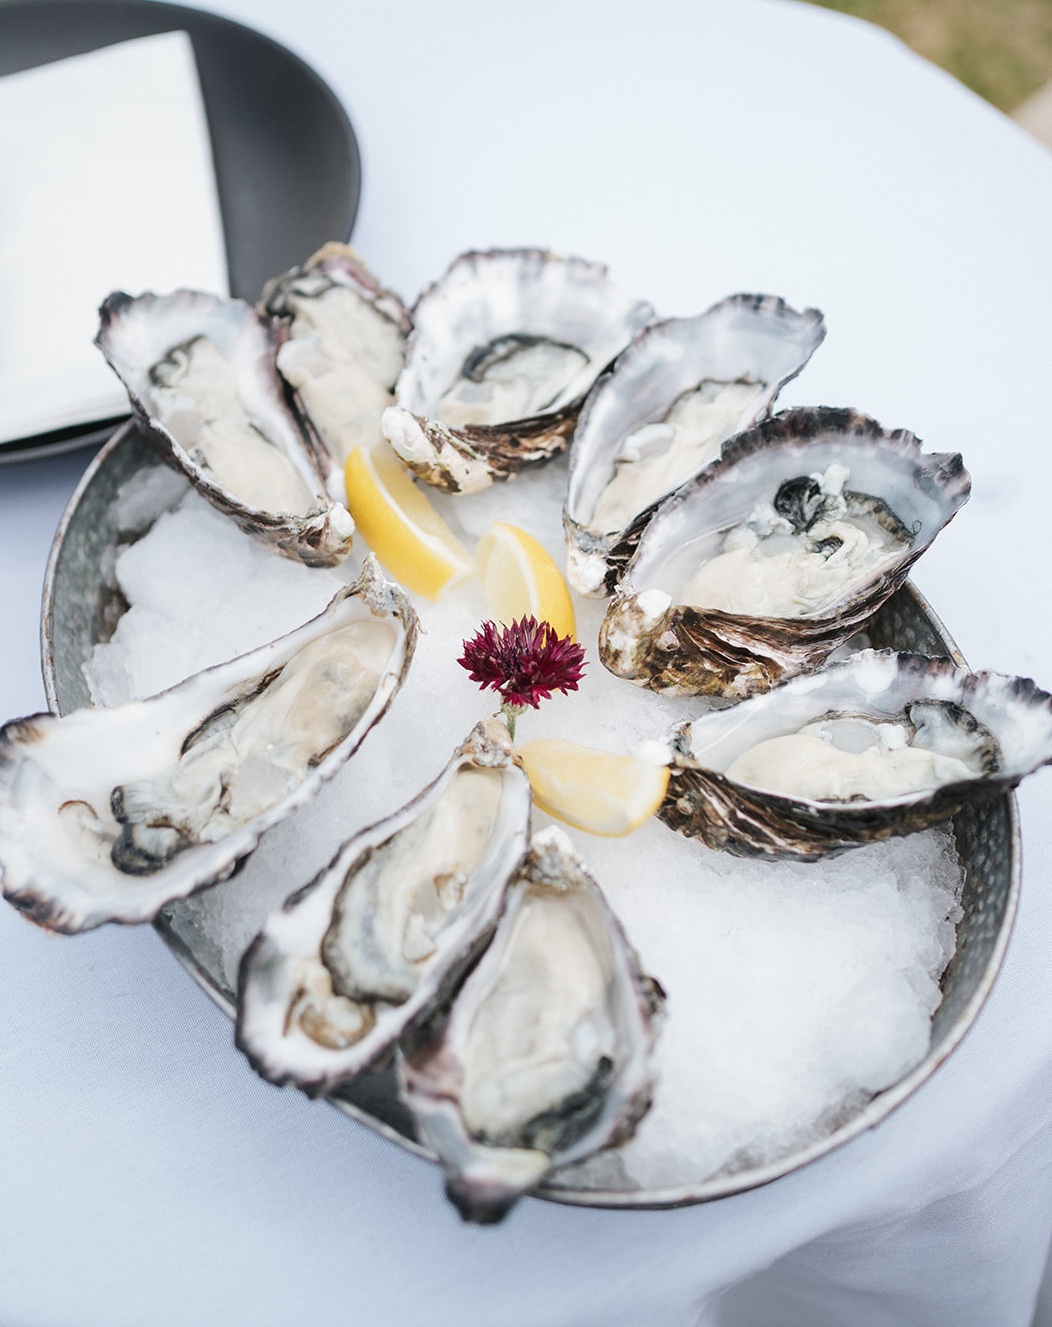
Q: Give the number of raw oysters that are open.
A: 9